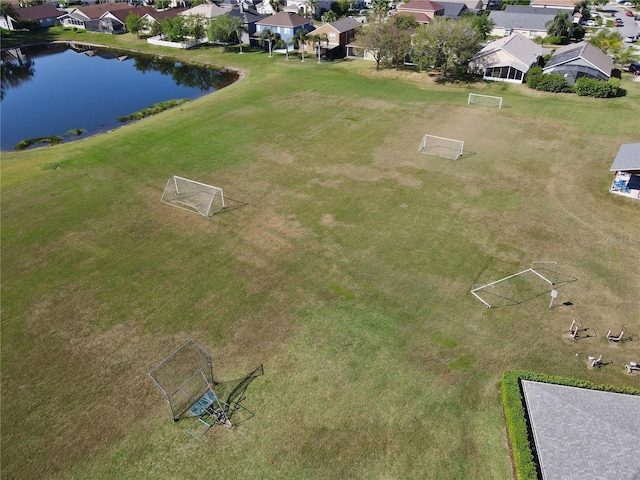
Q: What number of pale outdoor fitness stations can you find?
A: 4